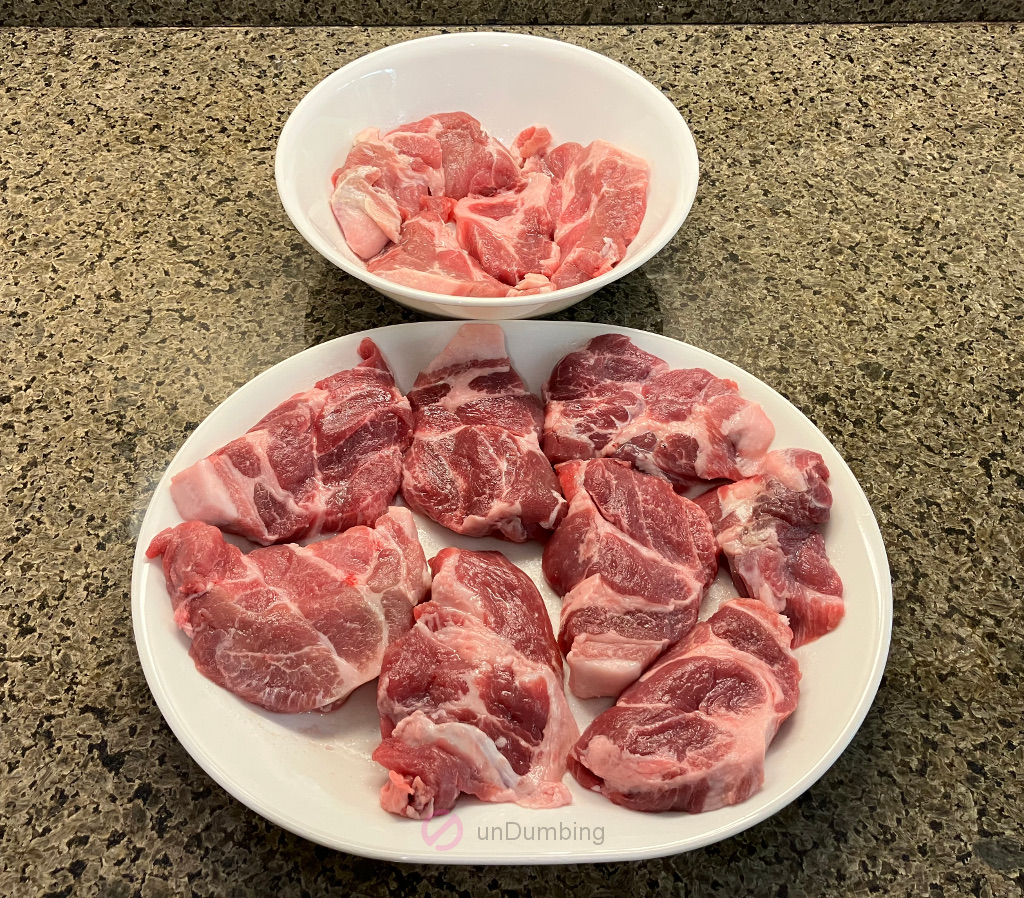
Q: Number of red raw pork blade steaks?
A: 8